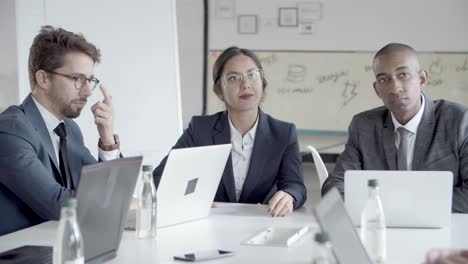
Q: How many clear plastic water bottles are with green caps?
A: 4